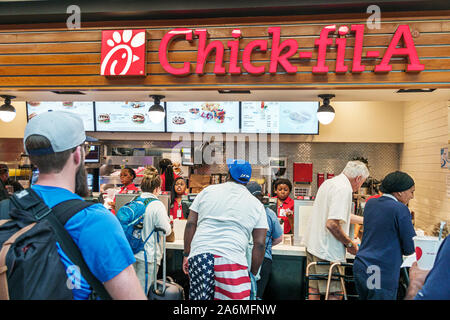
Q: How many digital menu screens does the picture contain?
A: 4